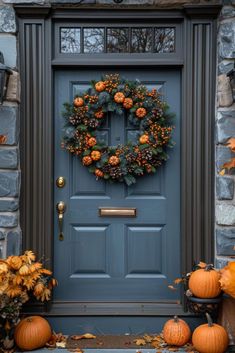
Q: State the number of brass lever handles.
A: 1